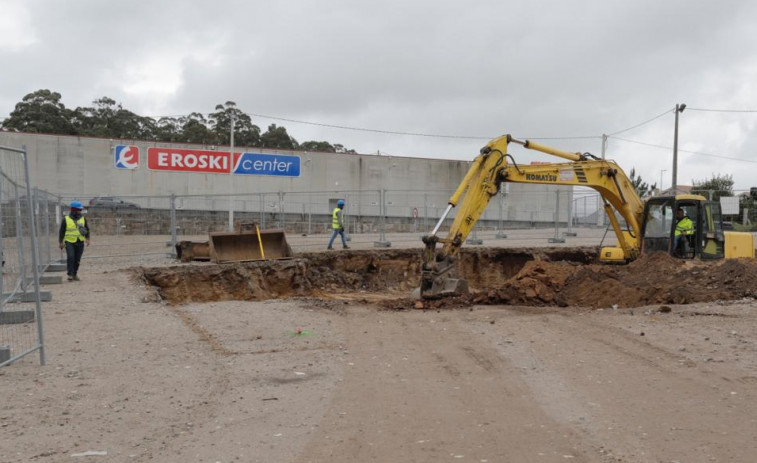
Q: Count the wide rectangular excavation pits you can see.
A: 1